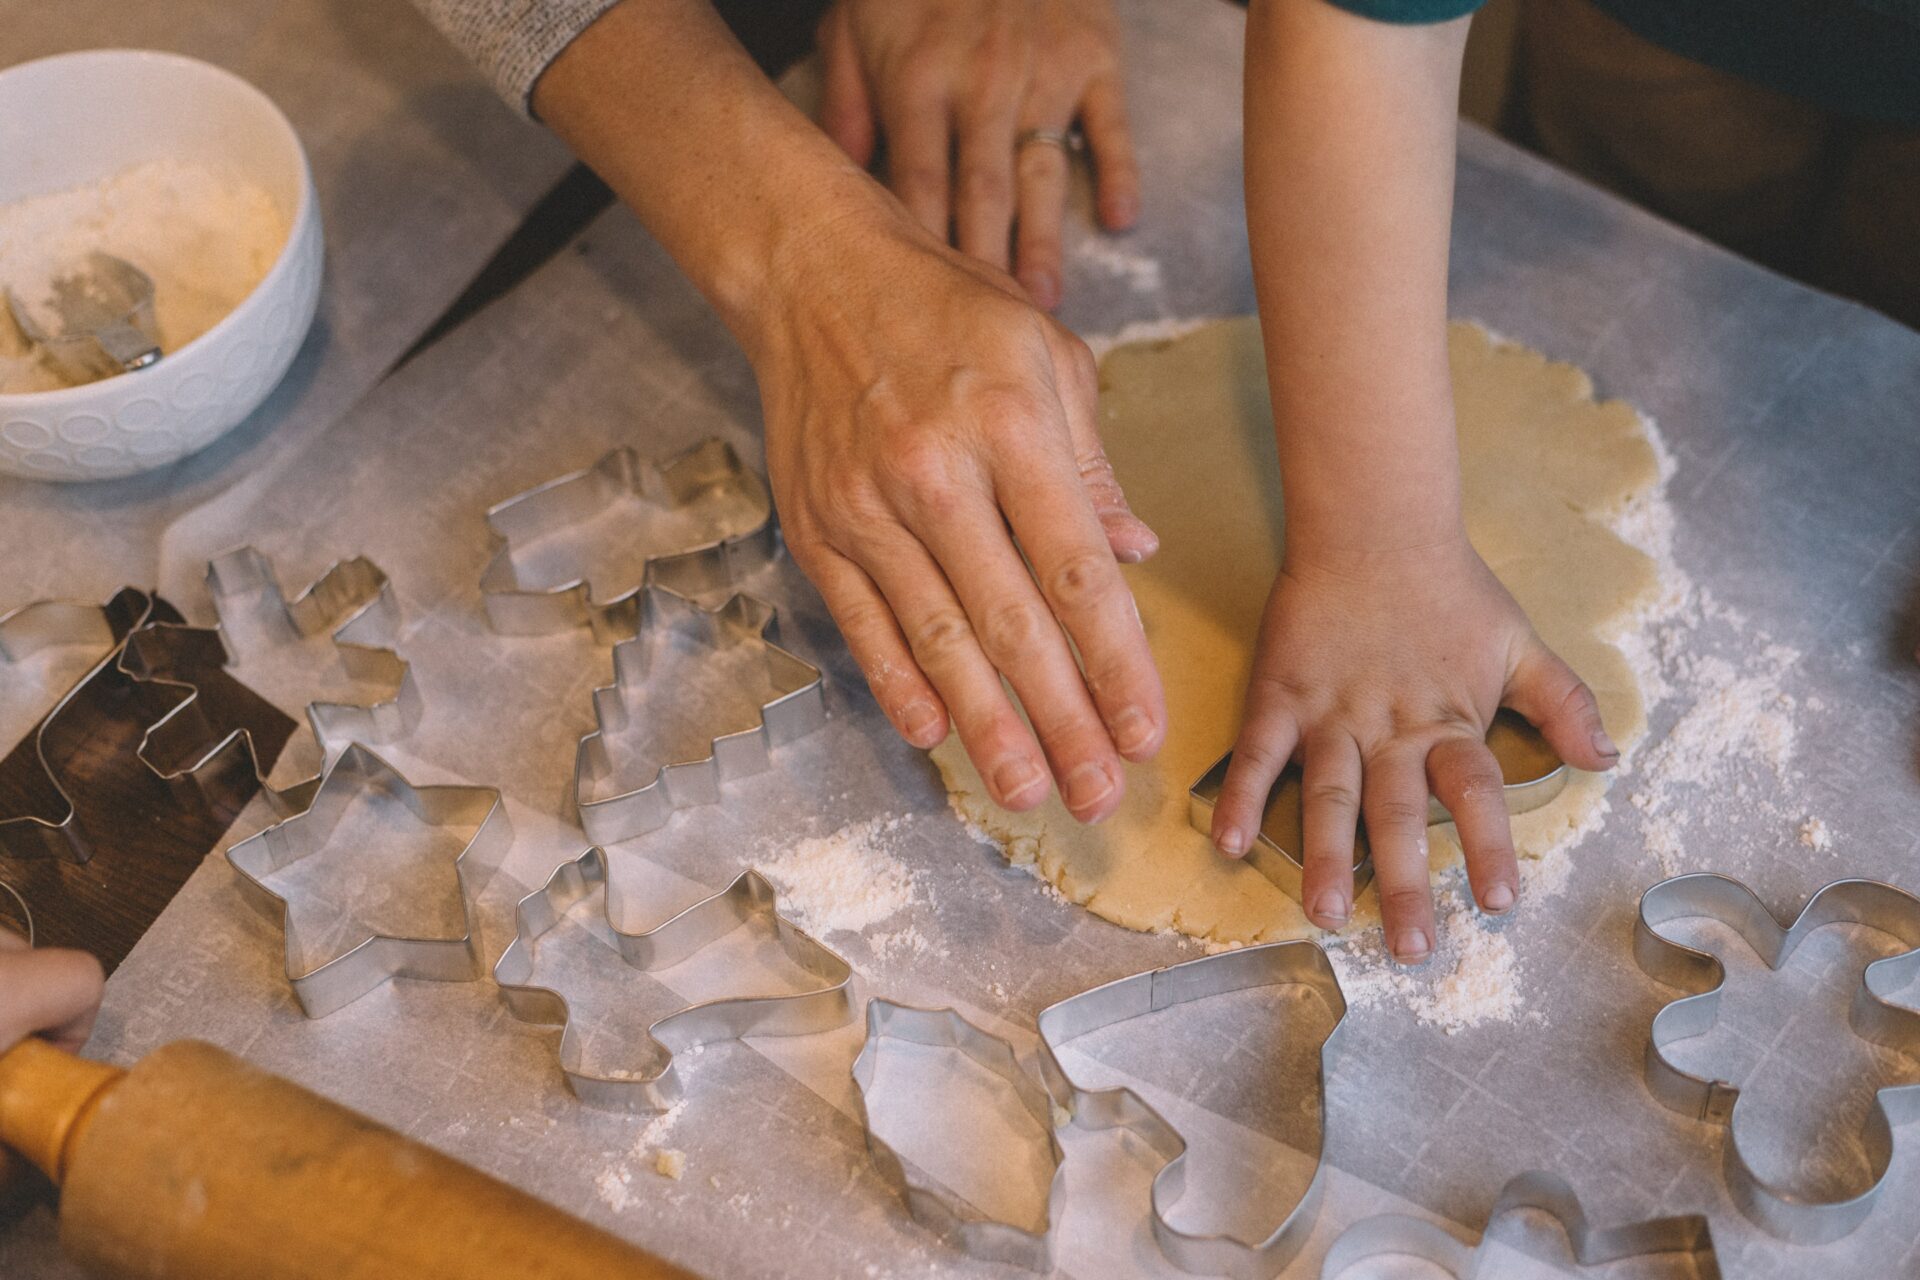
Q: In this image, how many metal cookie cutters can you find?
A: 12